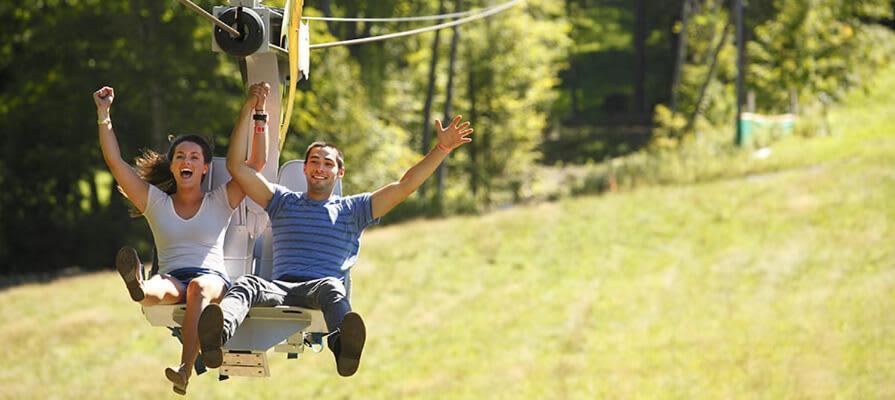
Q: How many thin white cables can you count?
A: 2